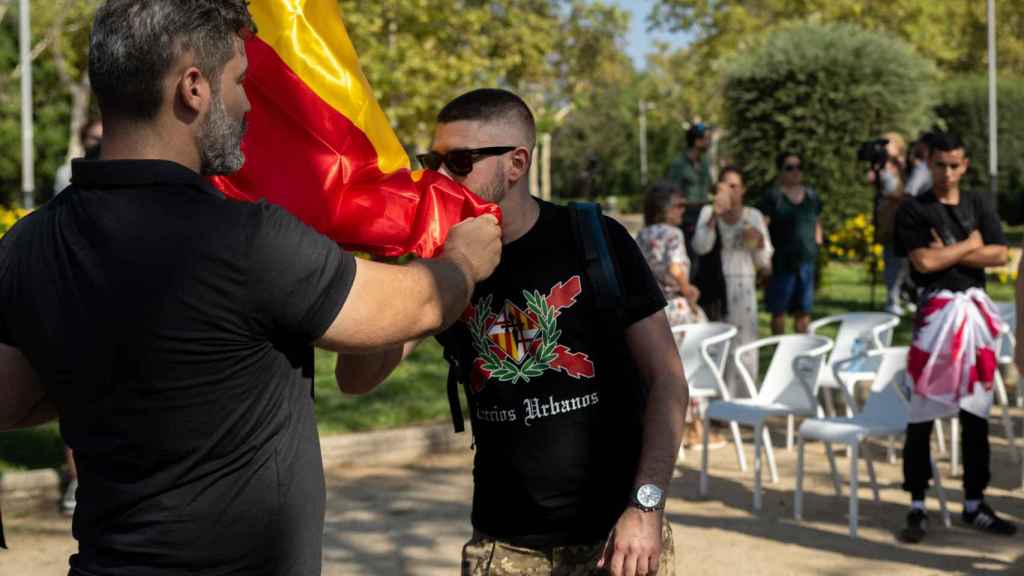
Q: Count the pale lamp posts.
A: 3